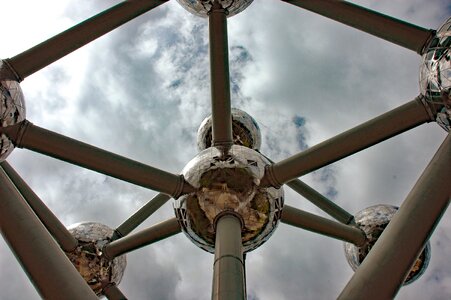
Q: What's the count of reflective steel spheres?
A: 7